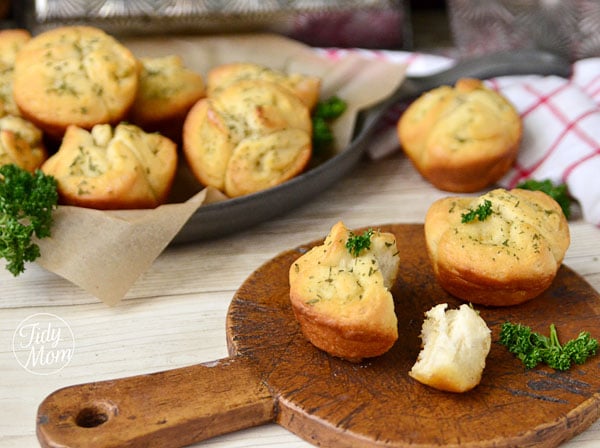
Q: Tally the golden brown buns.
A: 10